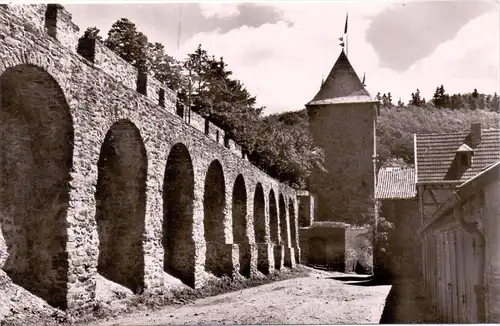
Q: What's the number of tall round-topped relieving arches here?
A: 9